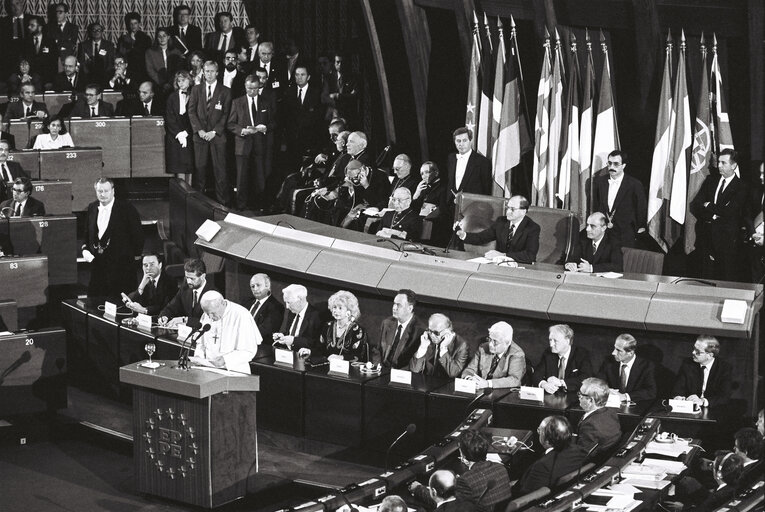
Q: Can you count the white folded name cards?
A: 10